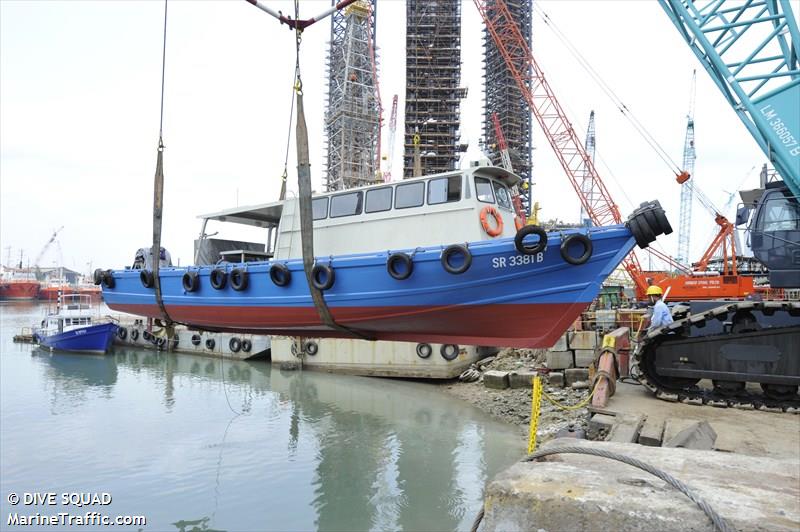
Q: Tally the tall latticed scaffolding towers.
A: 3